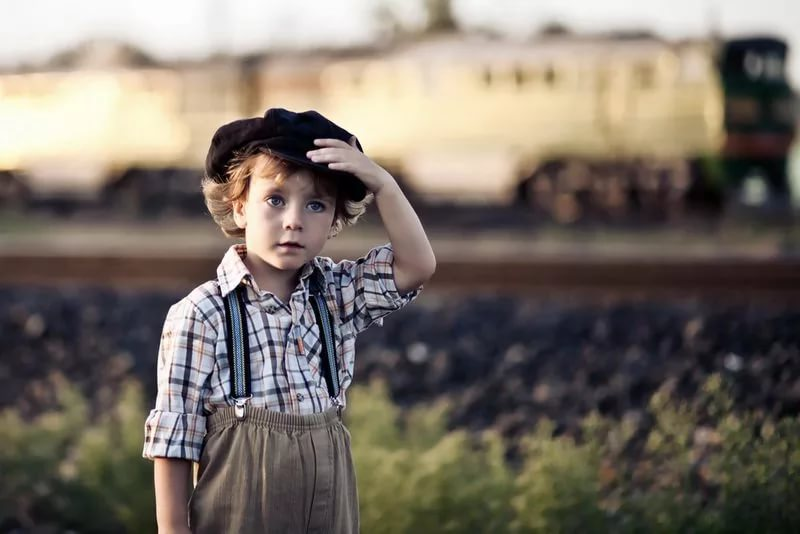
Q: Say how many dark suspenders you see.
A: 2